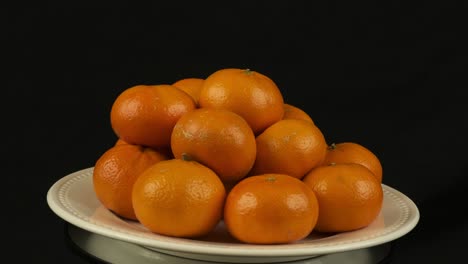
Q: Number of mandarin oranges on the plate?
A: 11